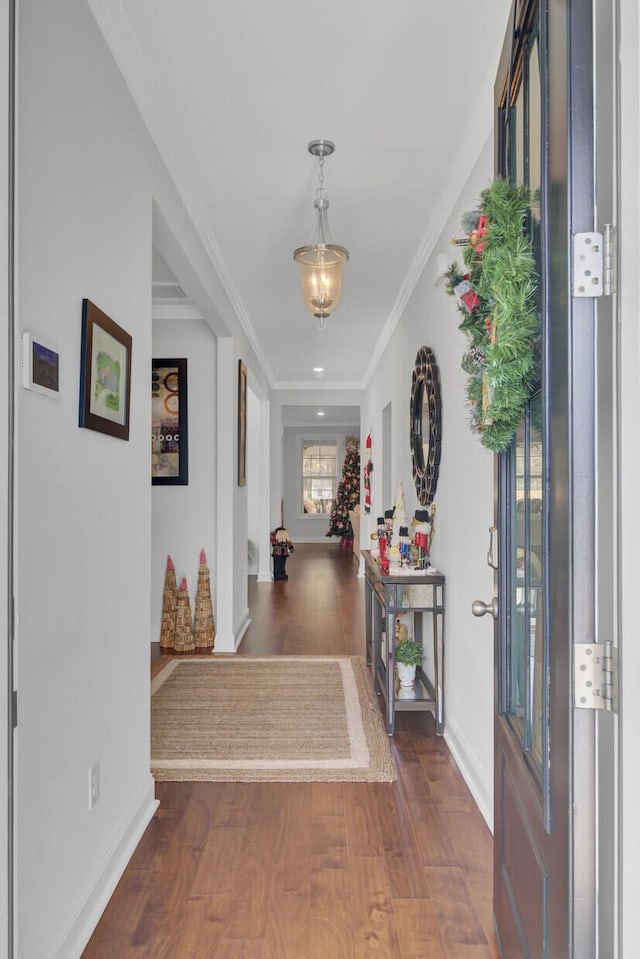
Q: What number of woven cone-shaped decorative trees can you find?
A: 3